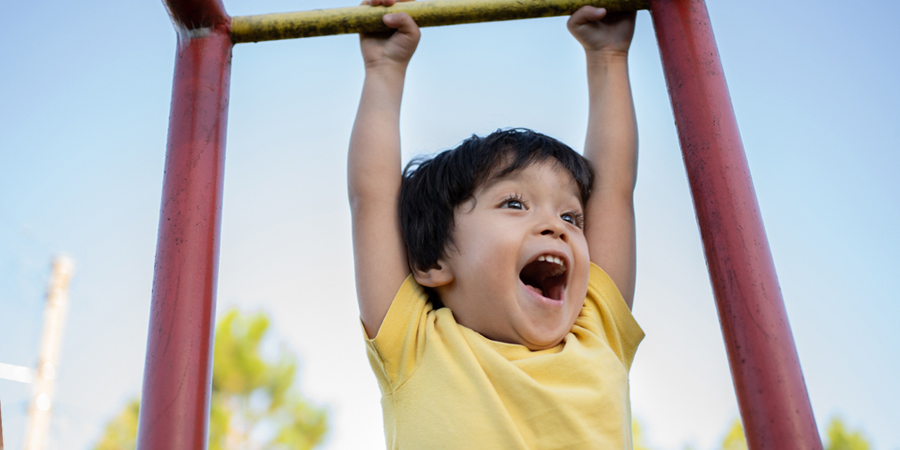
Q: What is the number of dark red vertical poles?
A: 2